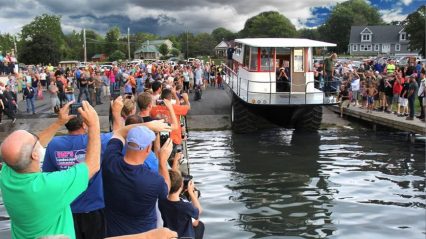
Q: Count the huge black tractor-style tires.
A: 2